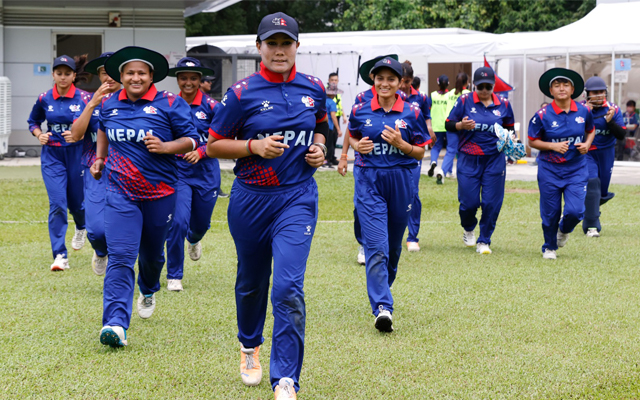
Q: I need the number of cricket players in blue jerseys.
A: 11